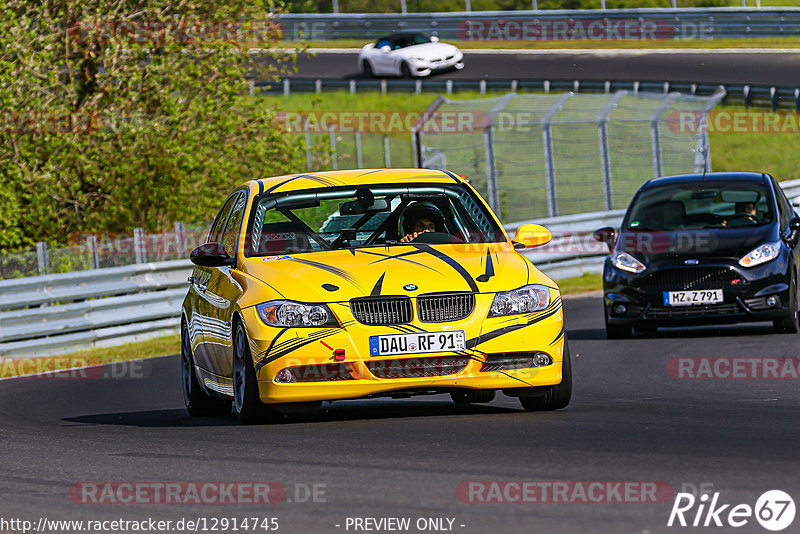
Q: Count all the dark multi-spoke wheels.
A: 2